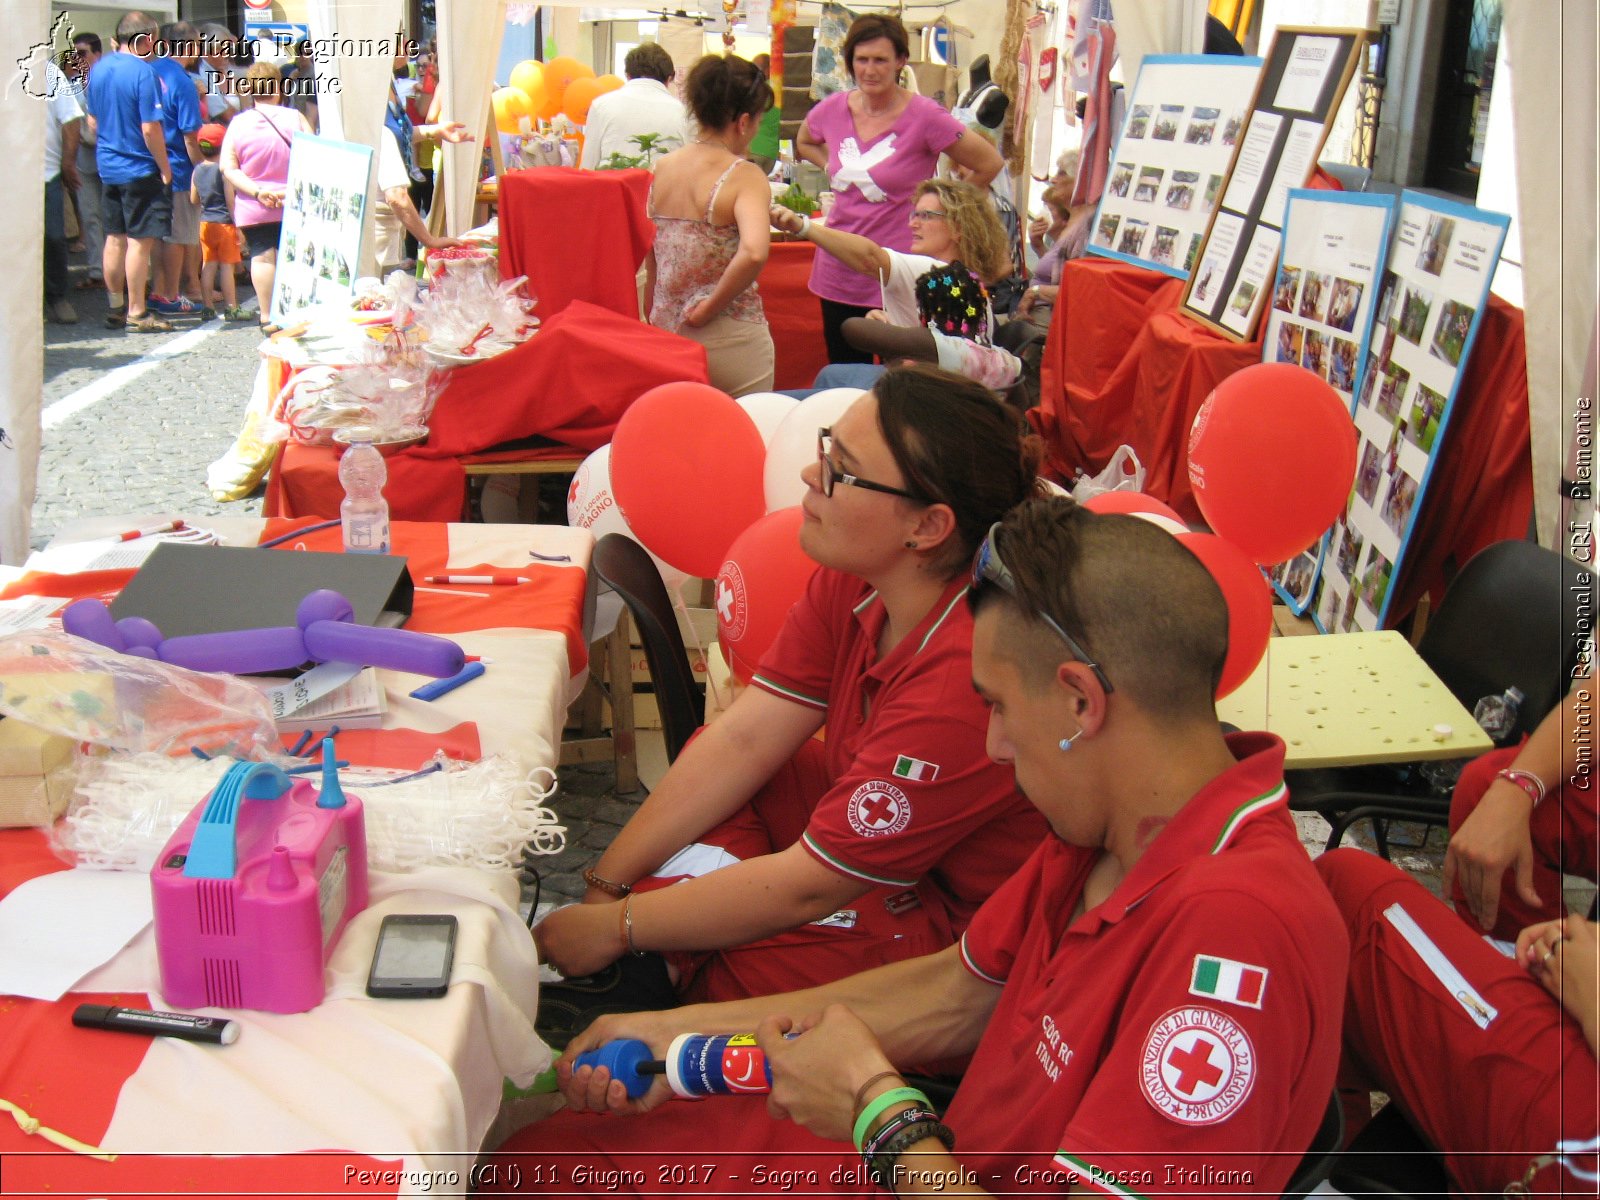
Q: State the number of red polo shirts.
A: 2